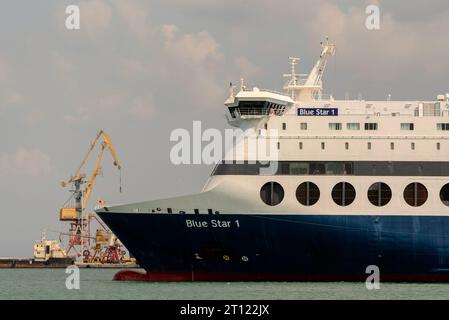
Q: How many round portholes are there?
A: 6